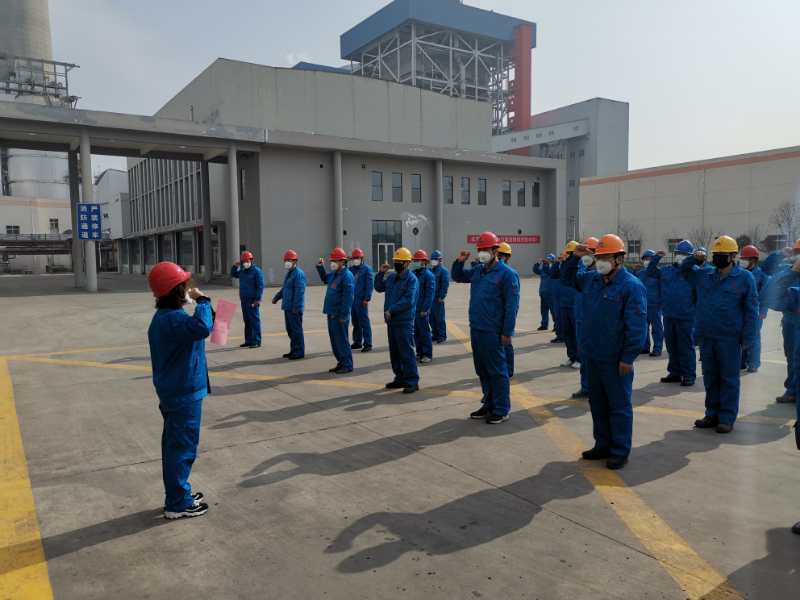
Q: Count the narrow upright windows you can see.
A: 9